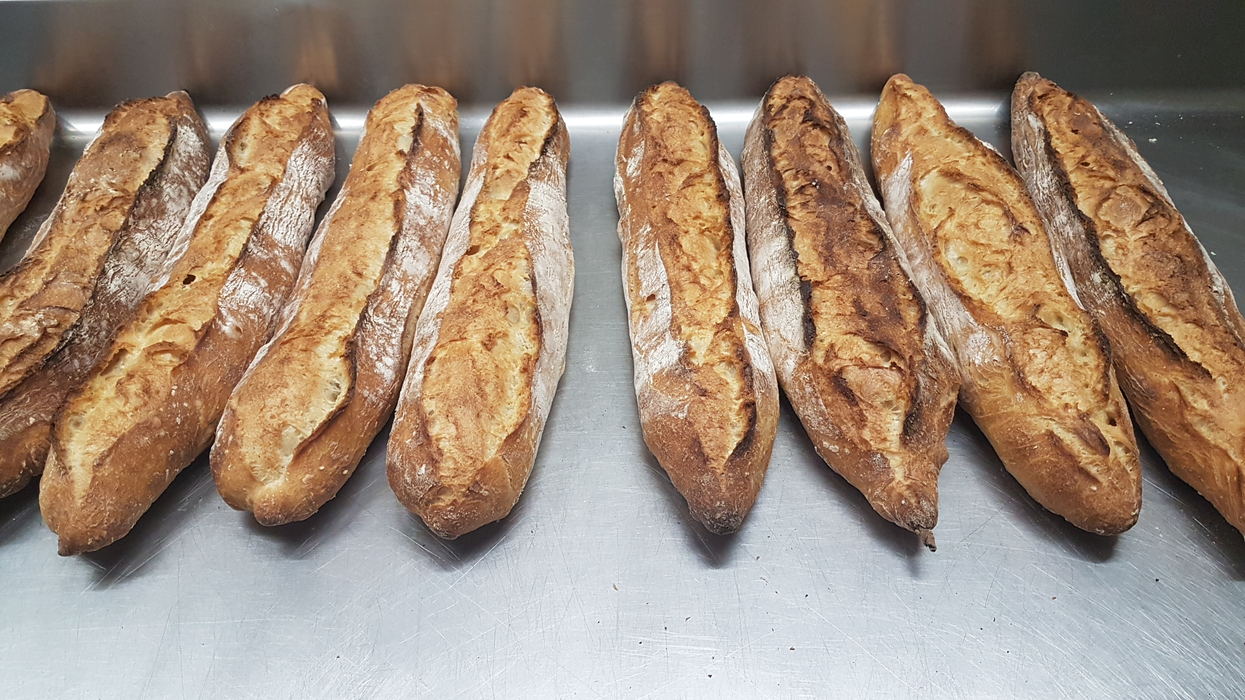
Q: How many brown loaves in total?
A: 9